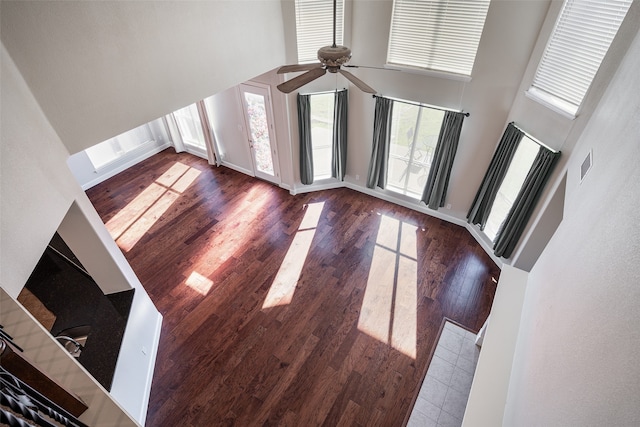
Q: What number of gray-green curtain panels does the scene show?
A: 6